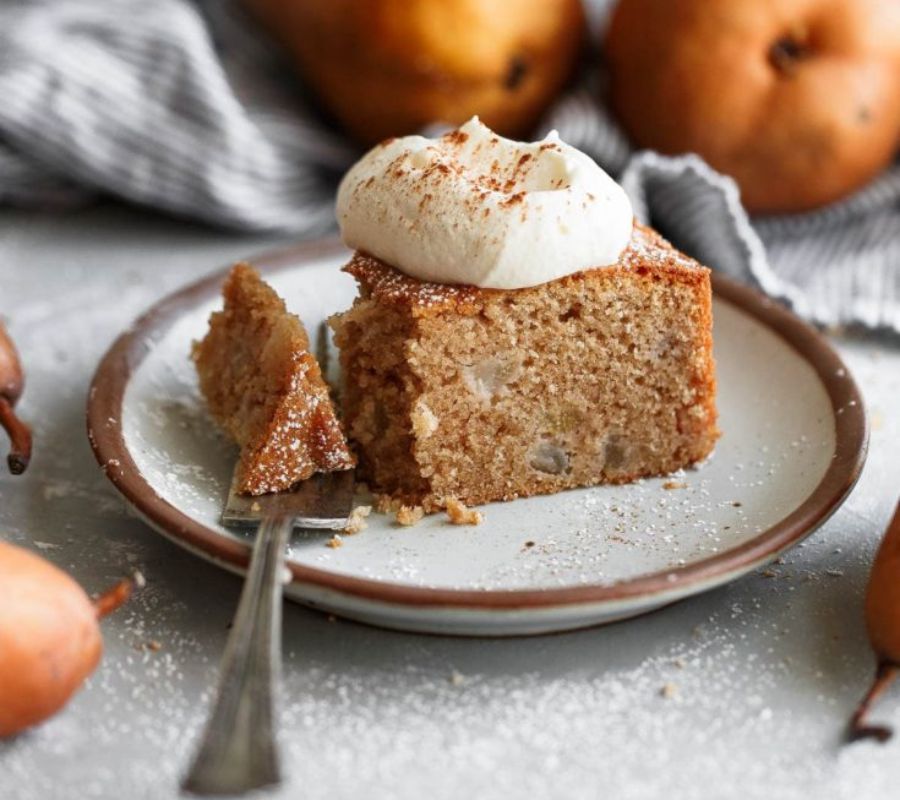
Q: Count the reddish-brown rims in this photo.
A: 1